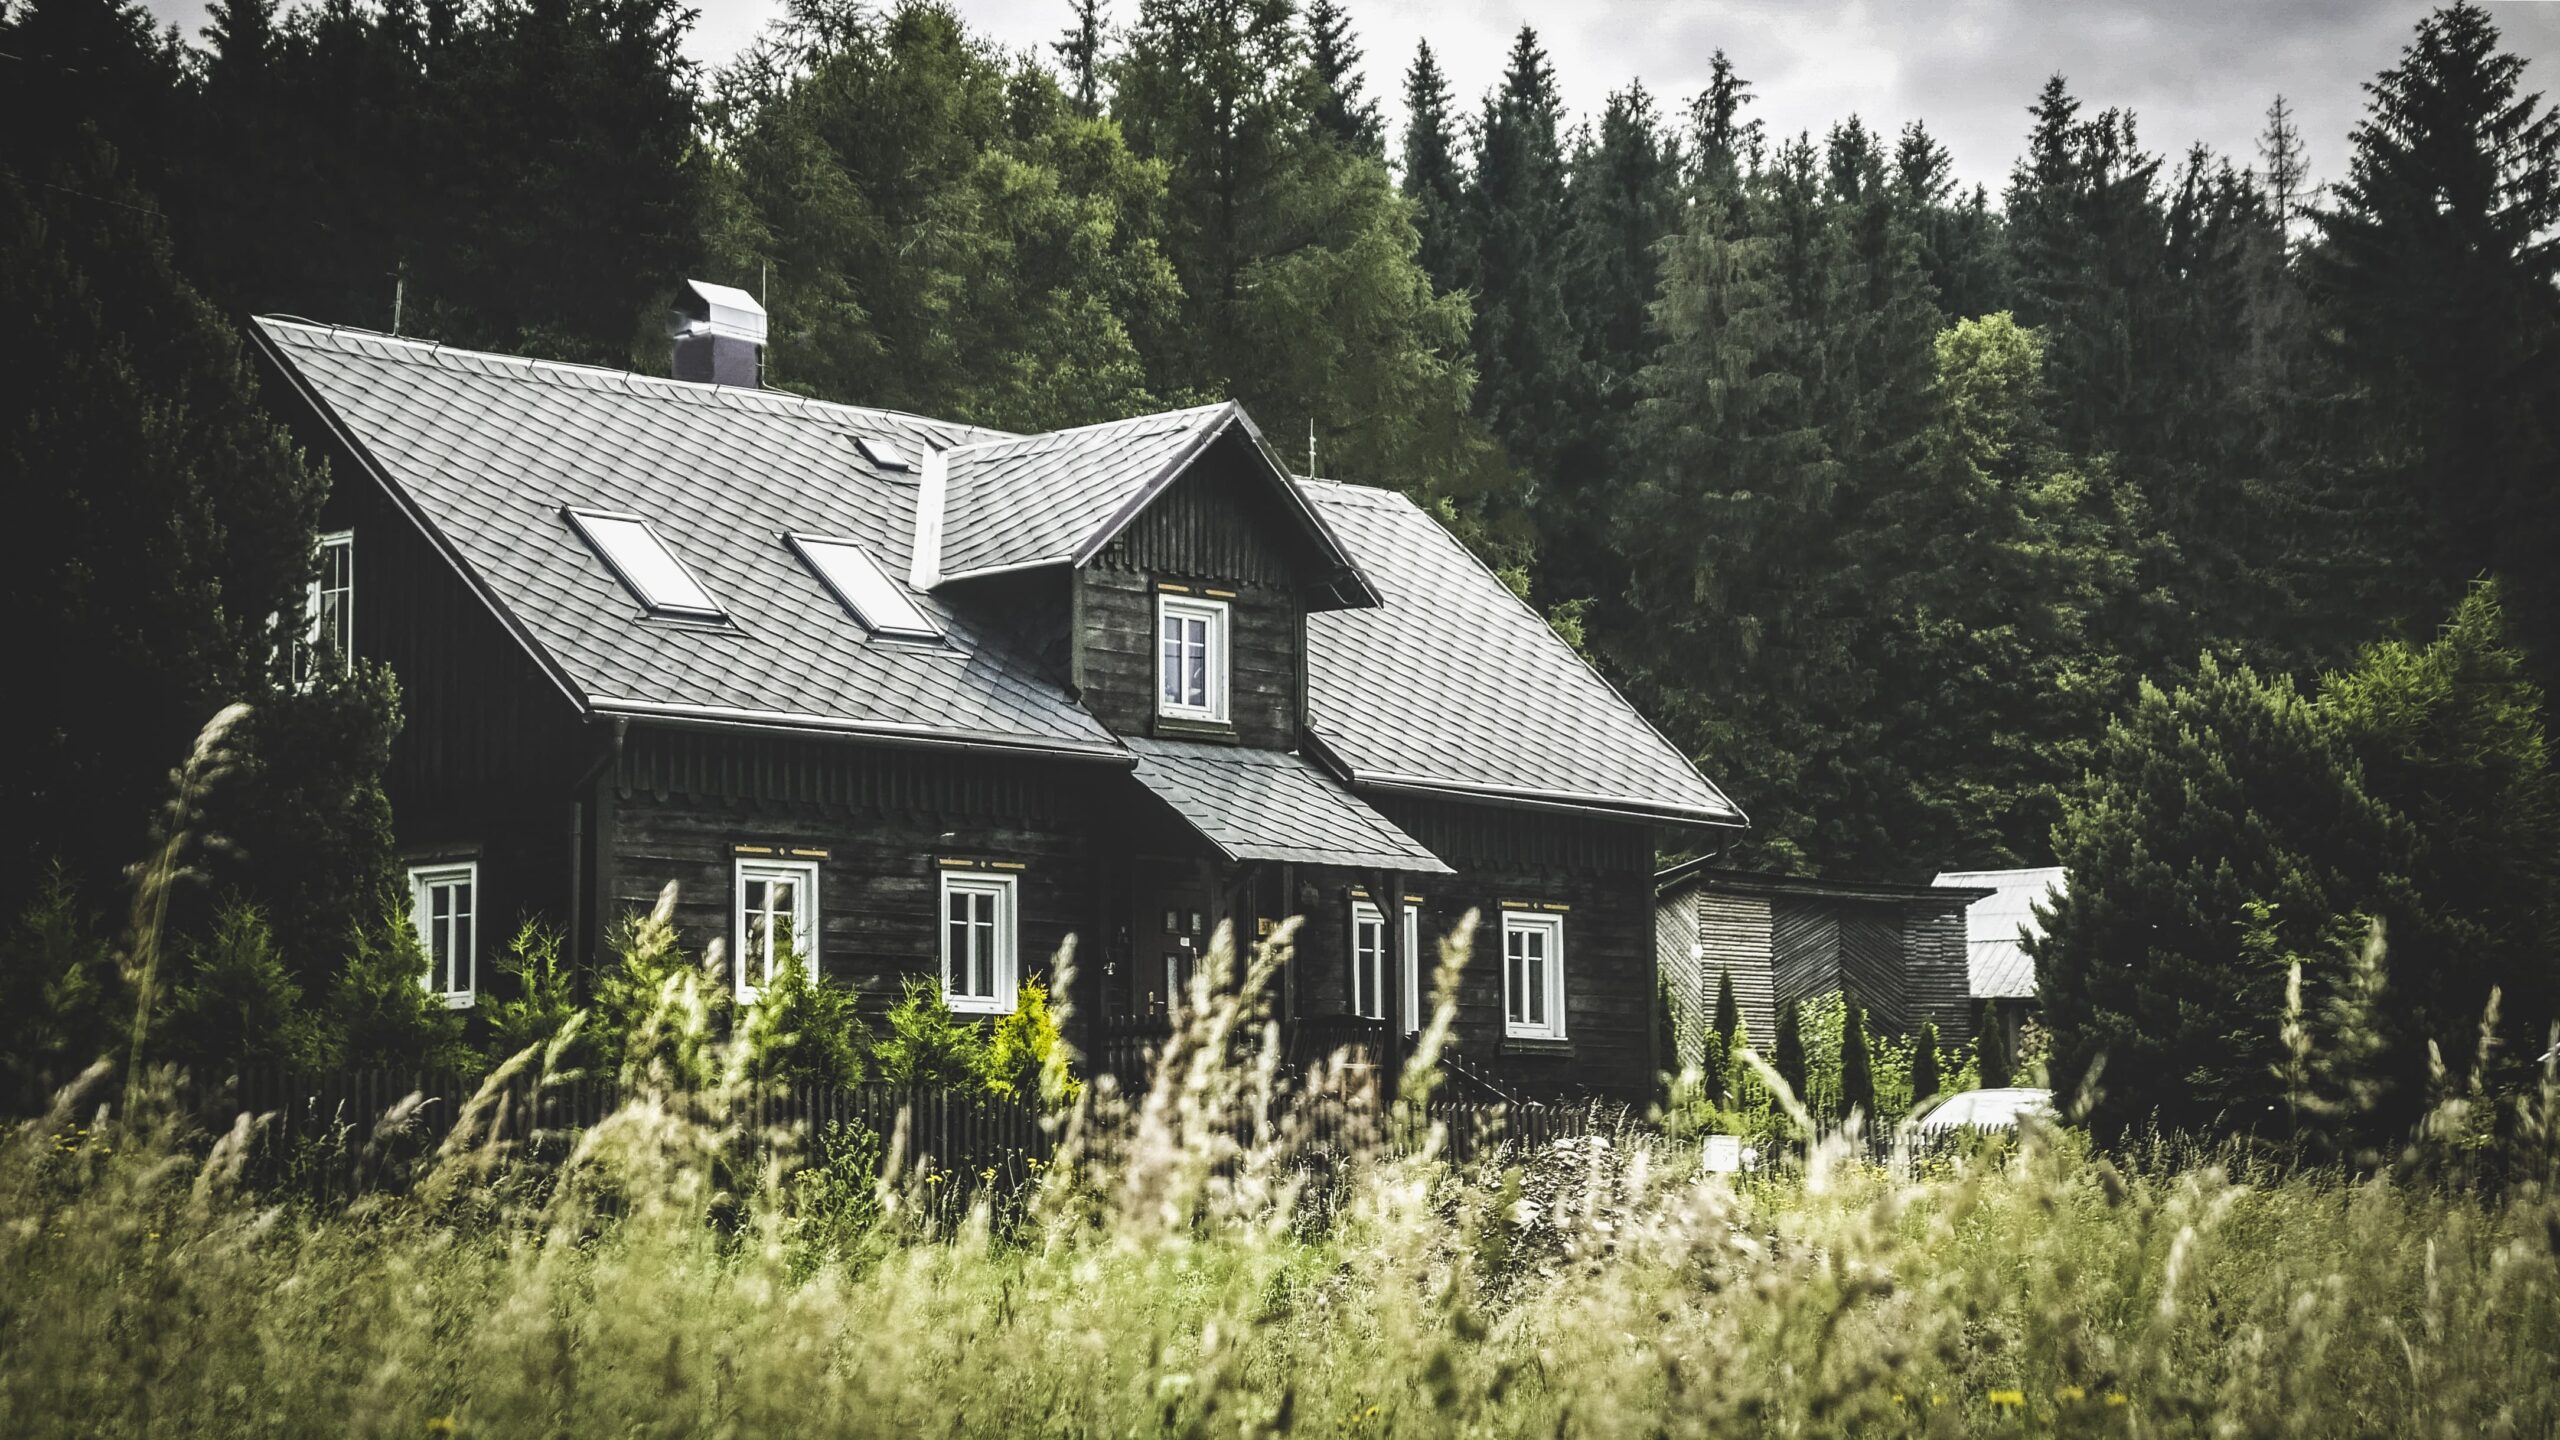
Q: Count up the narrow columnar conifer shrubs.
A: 6